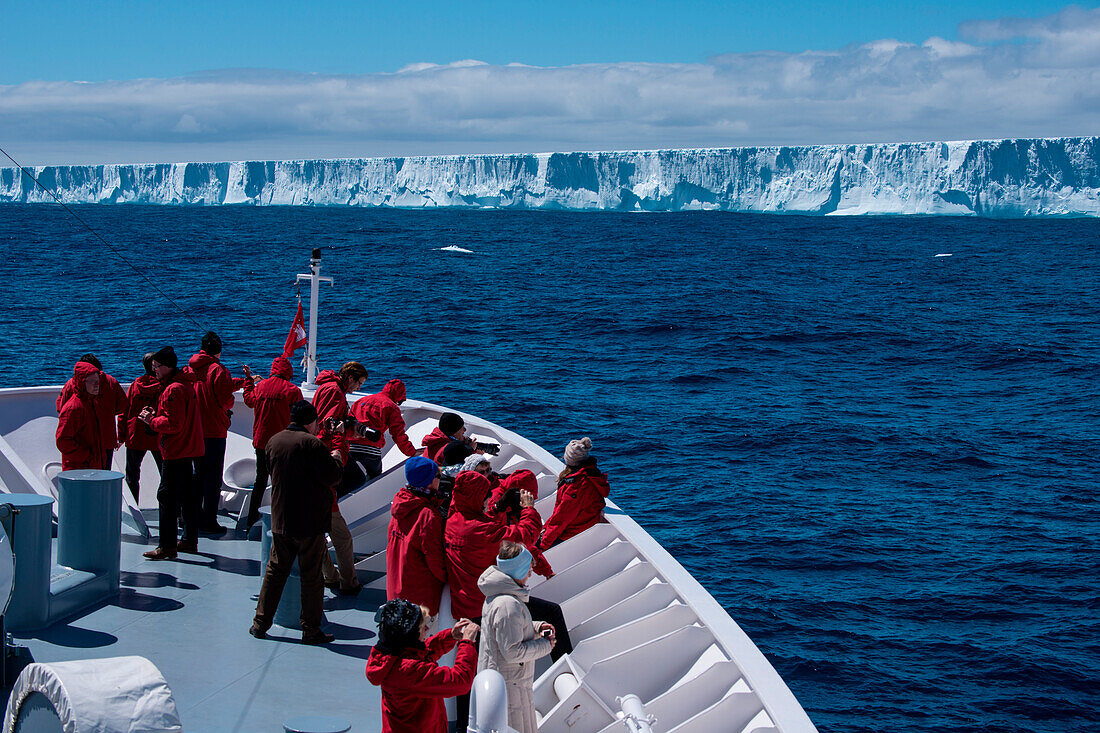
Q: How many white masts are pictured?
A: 1